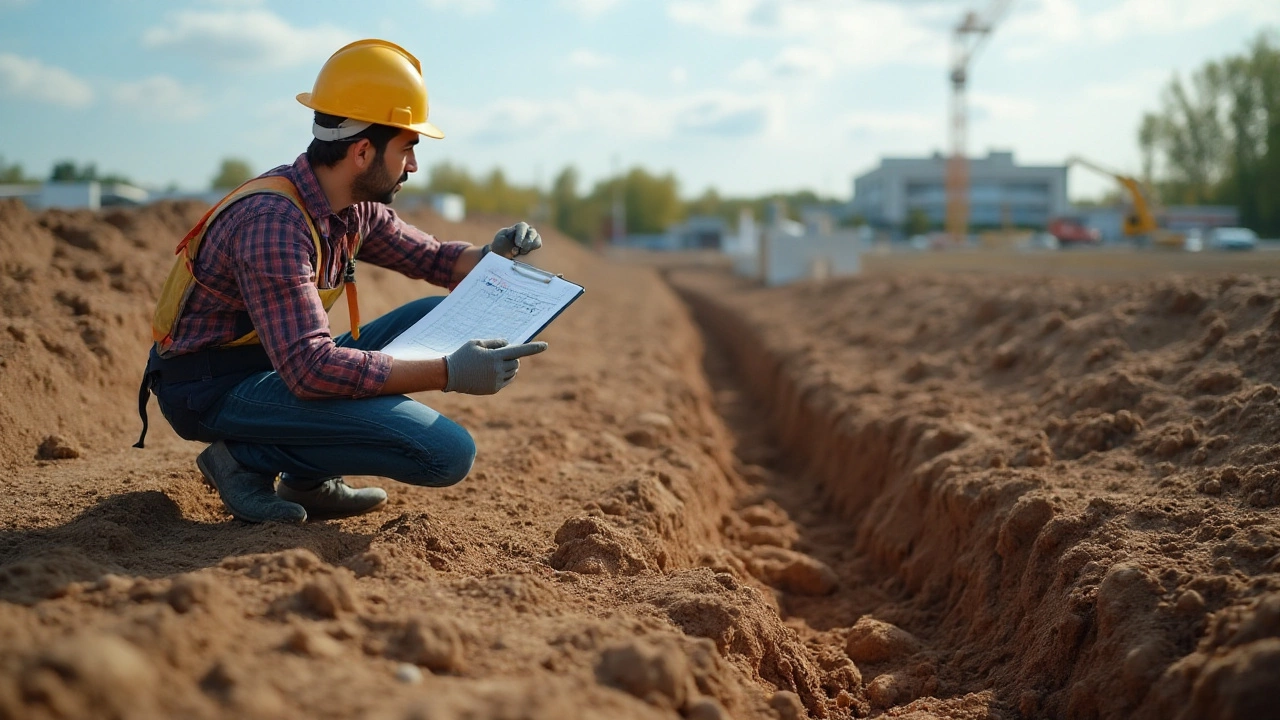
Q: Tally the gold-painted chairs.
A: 0